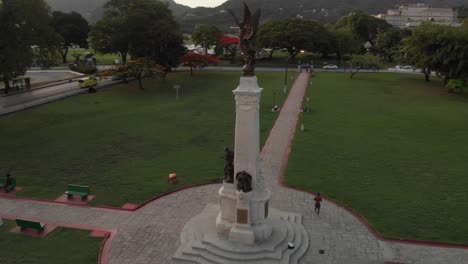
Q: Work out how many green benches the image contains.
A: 3